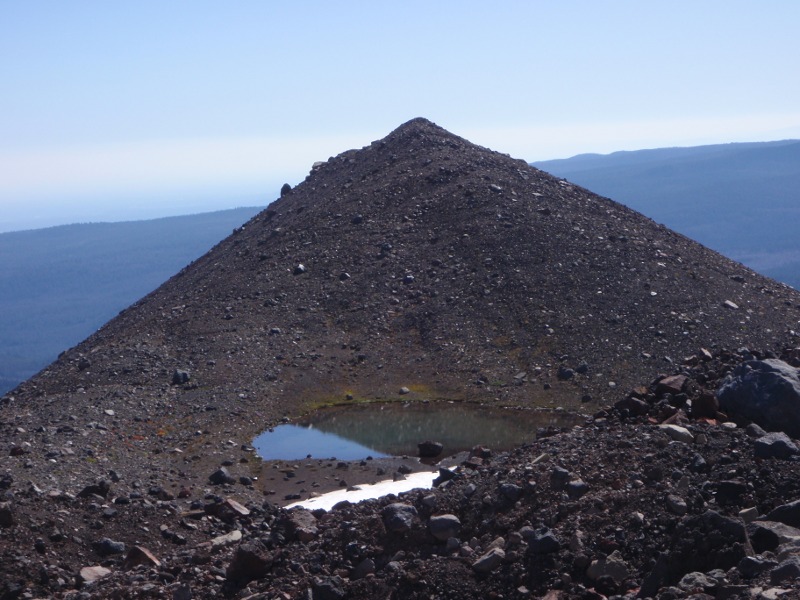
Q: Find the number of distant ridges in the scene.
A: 2